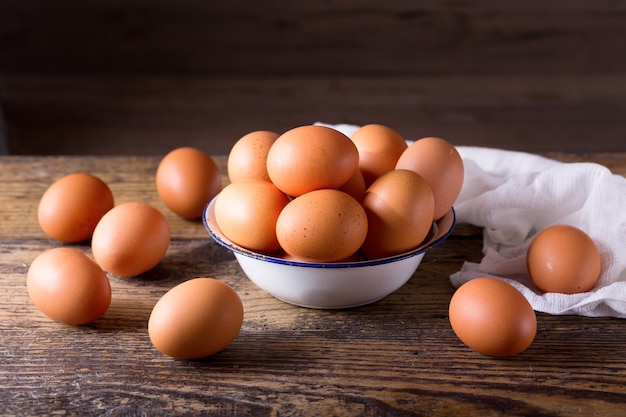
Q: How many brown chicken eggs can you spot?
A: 15